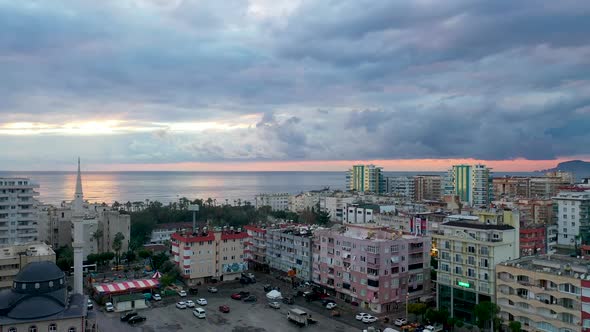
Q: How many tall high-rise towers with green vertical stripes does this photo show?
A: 2